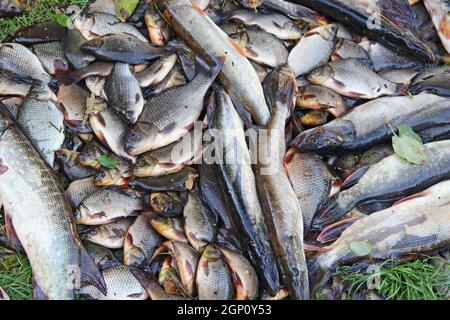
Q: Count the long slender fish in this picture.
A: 8